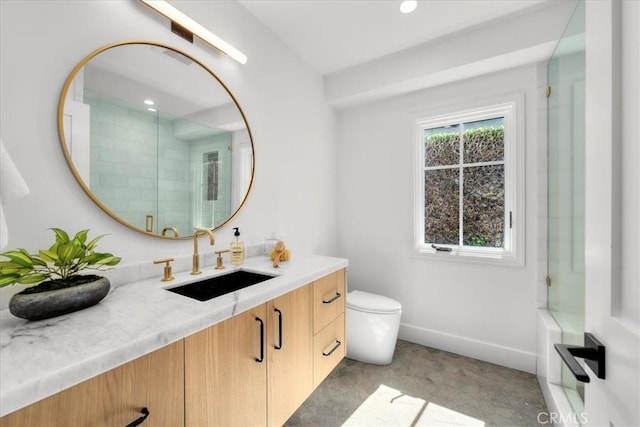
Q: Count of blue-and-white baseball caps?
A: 0